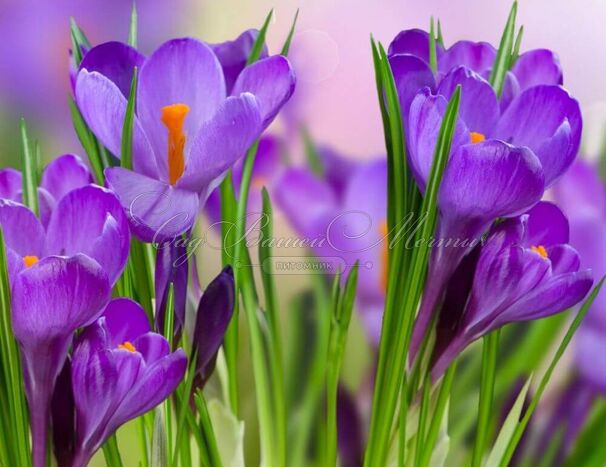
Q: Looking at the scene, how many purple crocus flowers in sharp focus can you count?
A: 5